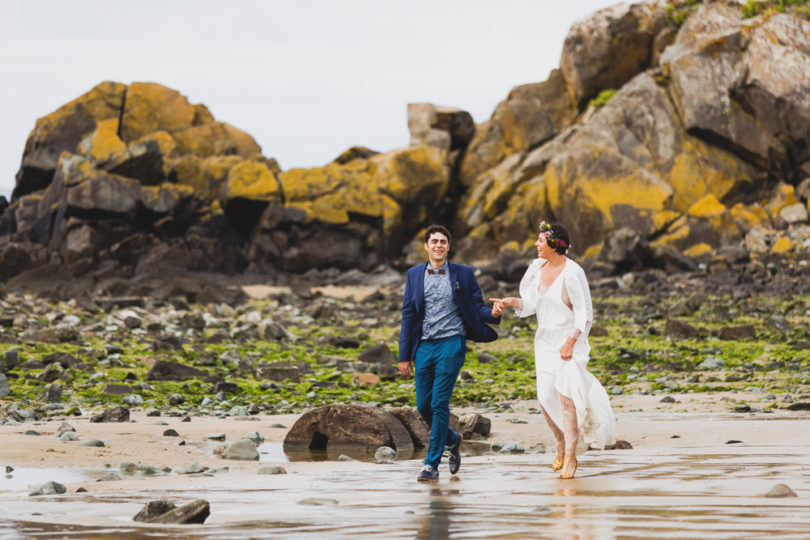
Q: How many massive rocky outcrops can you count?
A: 2